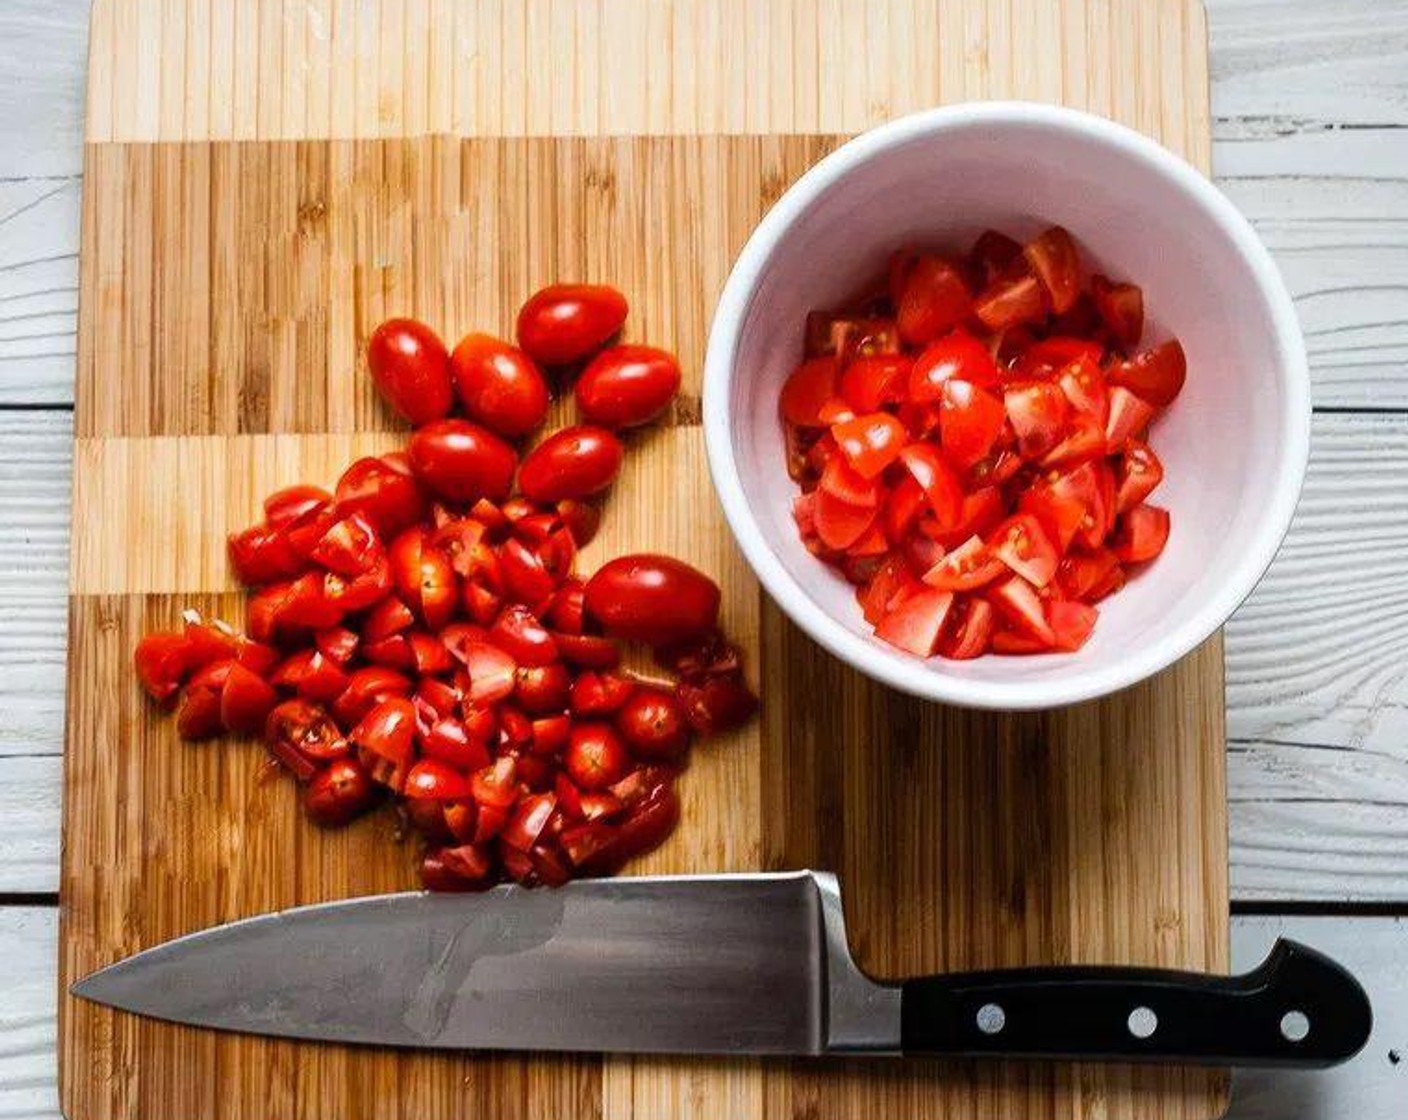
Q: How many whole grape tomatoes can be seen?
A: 7